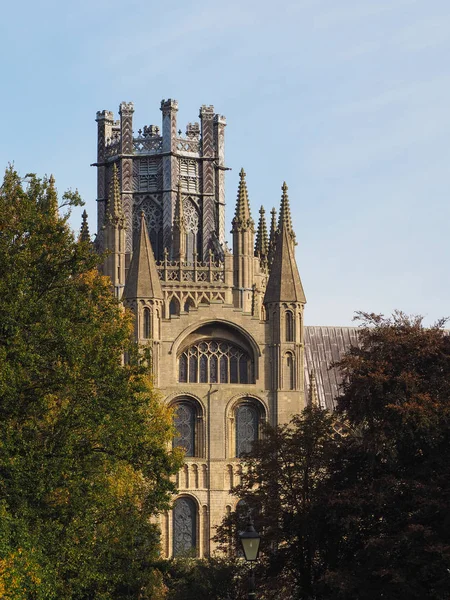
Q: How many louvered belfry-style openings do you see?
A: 2